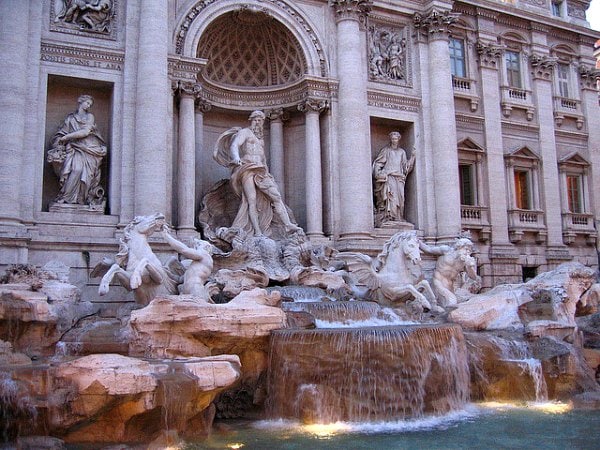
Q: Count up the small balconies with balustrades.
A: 6